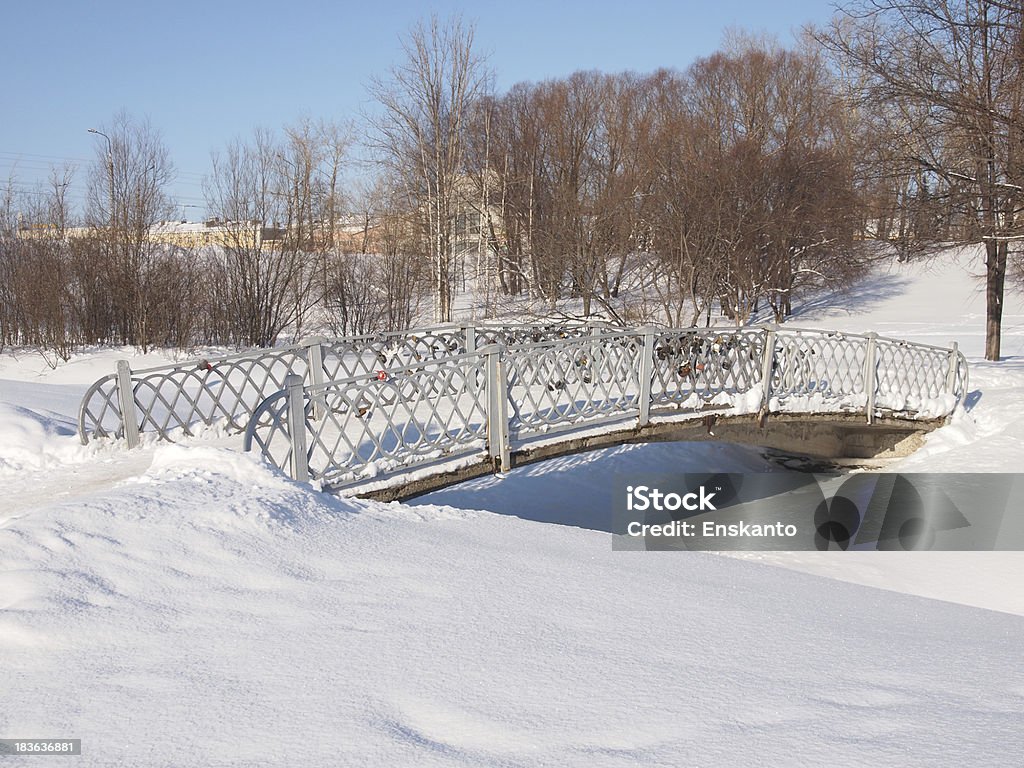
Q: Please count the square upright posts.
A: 10